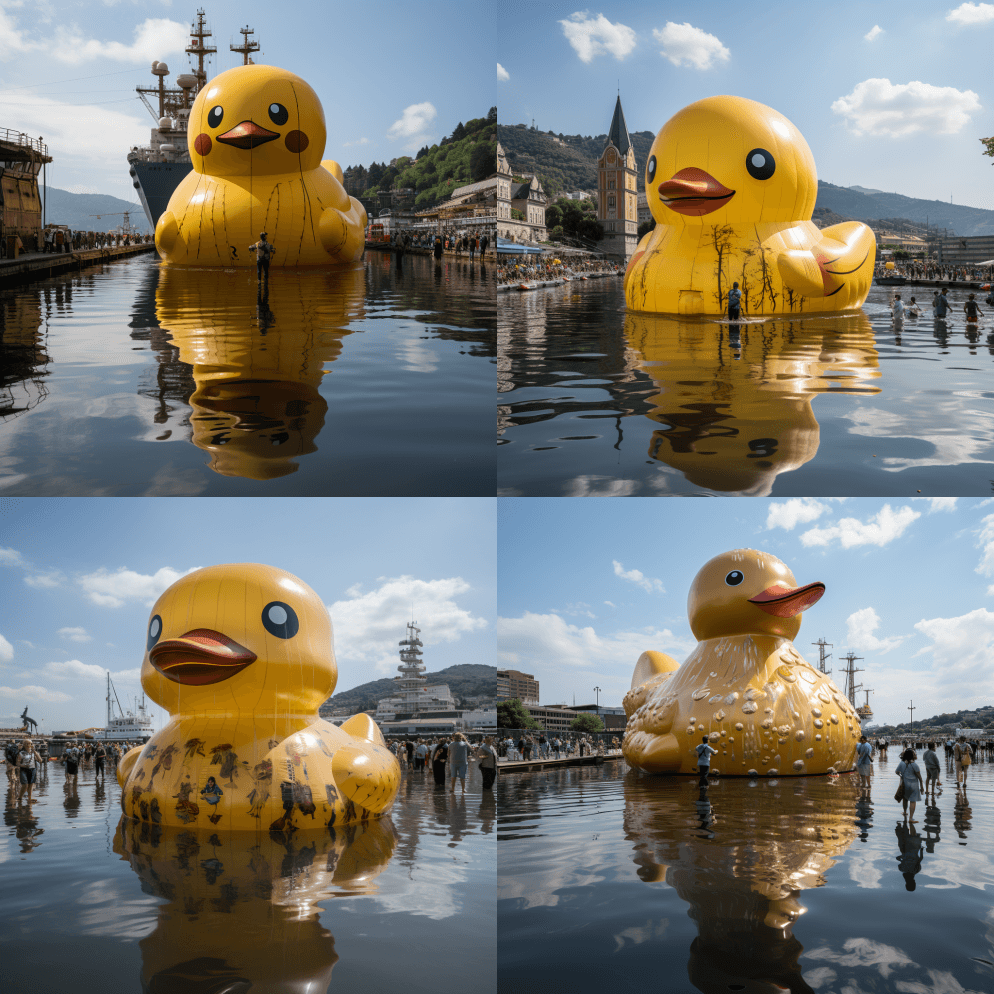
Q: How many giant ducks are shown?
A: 4